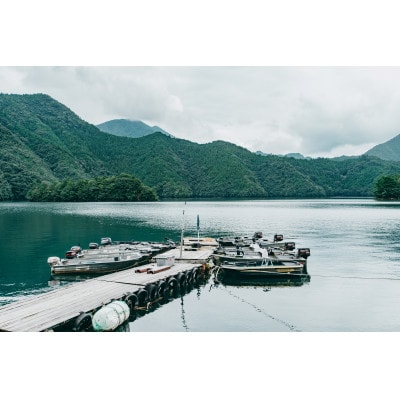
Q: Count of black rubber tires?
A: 9